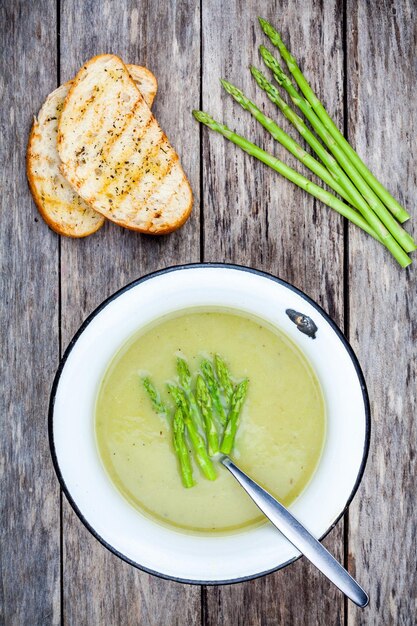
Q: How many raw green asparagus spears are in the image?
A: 5